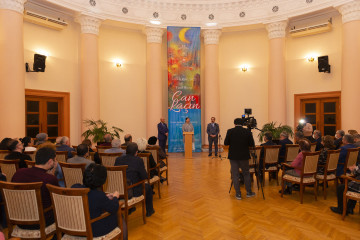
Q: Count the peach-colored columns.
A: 6